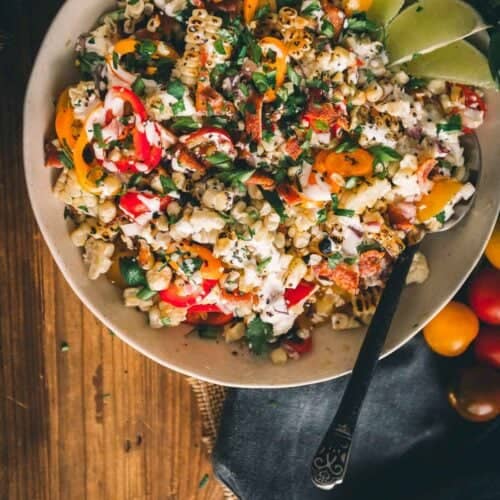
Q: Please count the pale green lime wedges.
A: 3